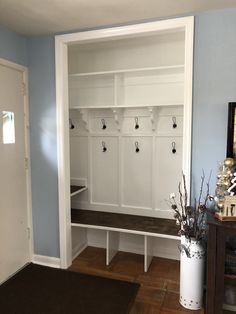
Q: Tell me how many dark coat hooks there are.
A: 7